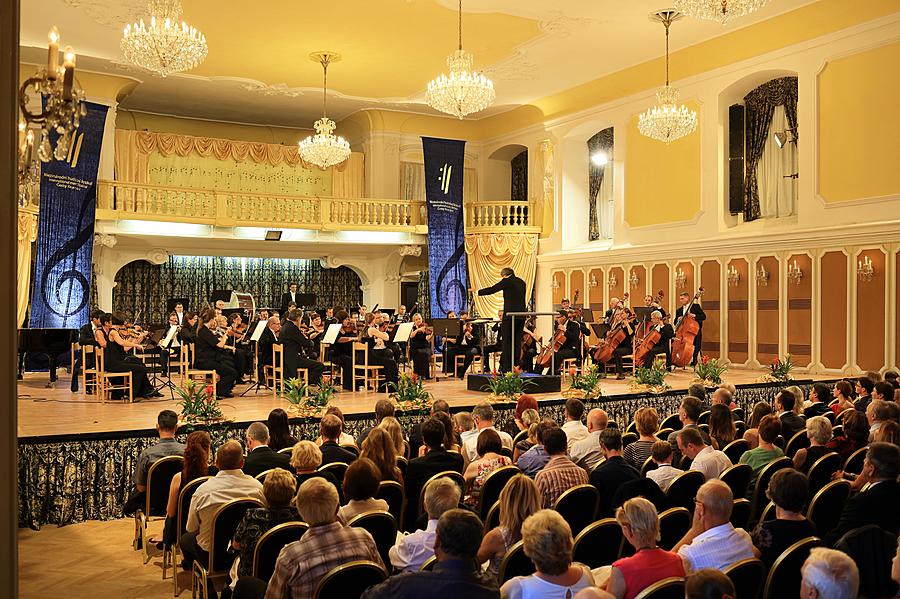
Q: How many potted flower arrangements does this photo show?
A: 8